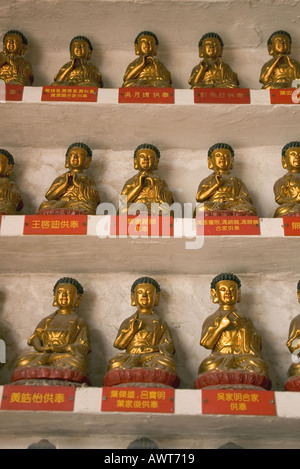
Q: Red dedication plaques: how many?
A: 12